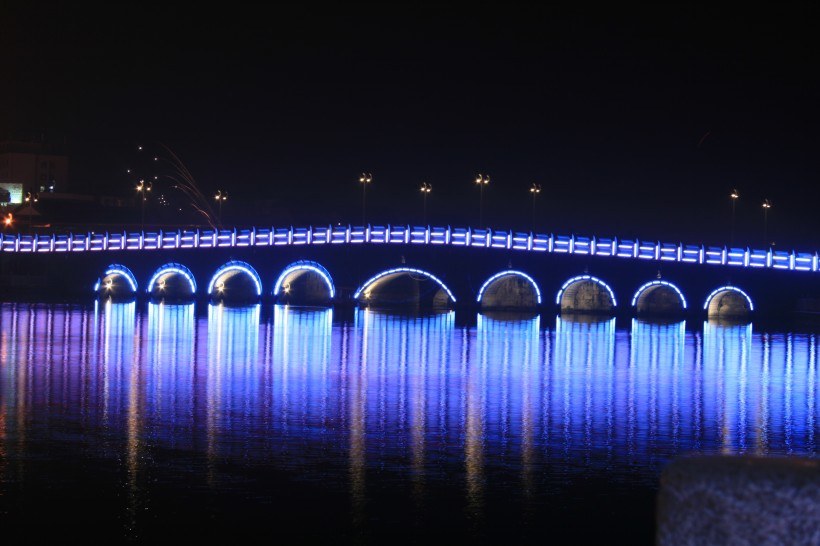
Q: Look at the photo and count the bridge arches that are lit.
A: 9